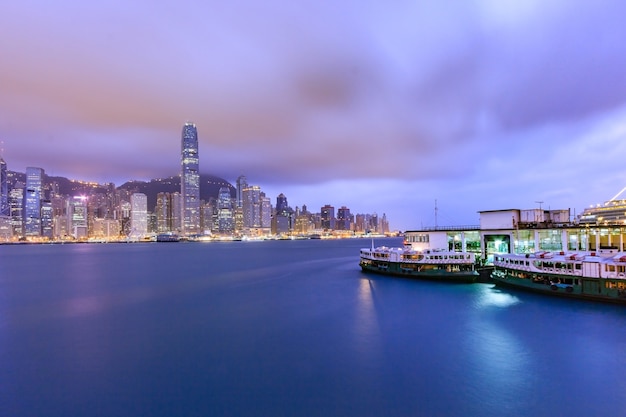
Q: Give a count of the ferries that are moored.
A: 2